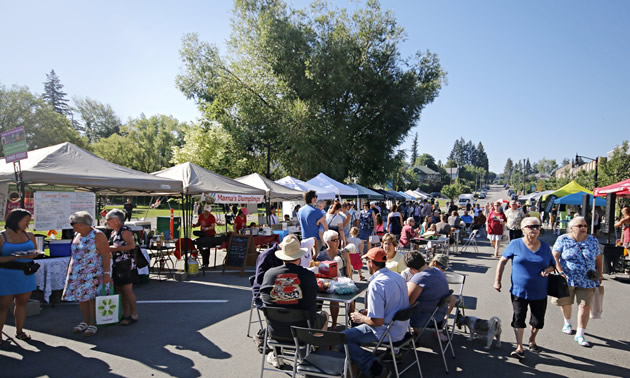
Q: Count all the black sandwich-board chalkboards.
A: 1